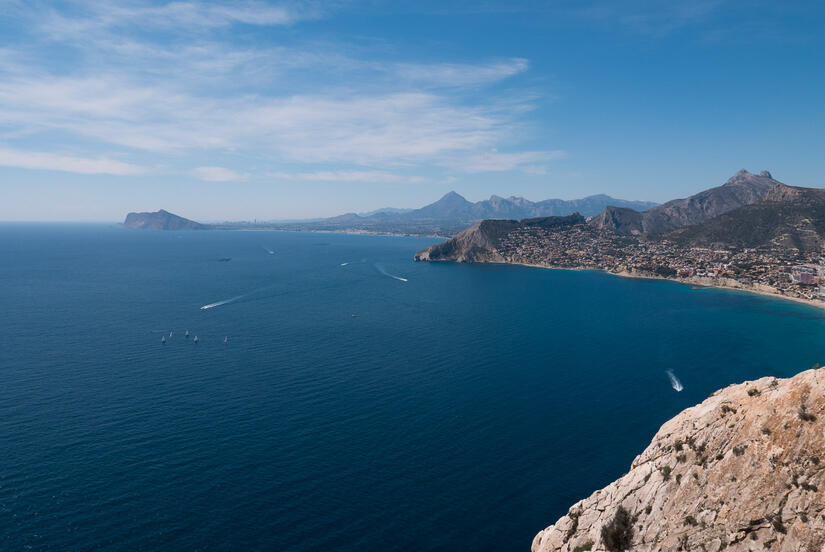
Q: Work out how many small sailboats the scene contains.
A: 5